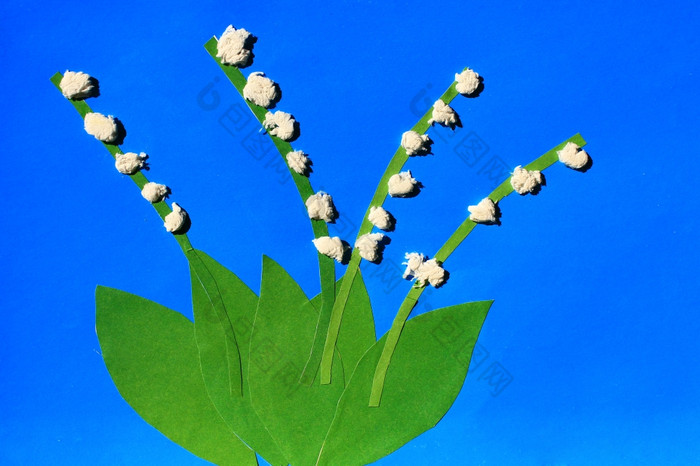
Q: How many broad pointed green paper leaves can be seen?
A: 5